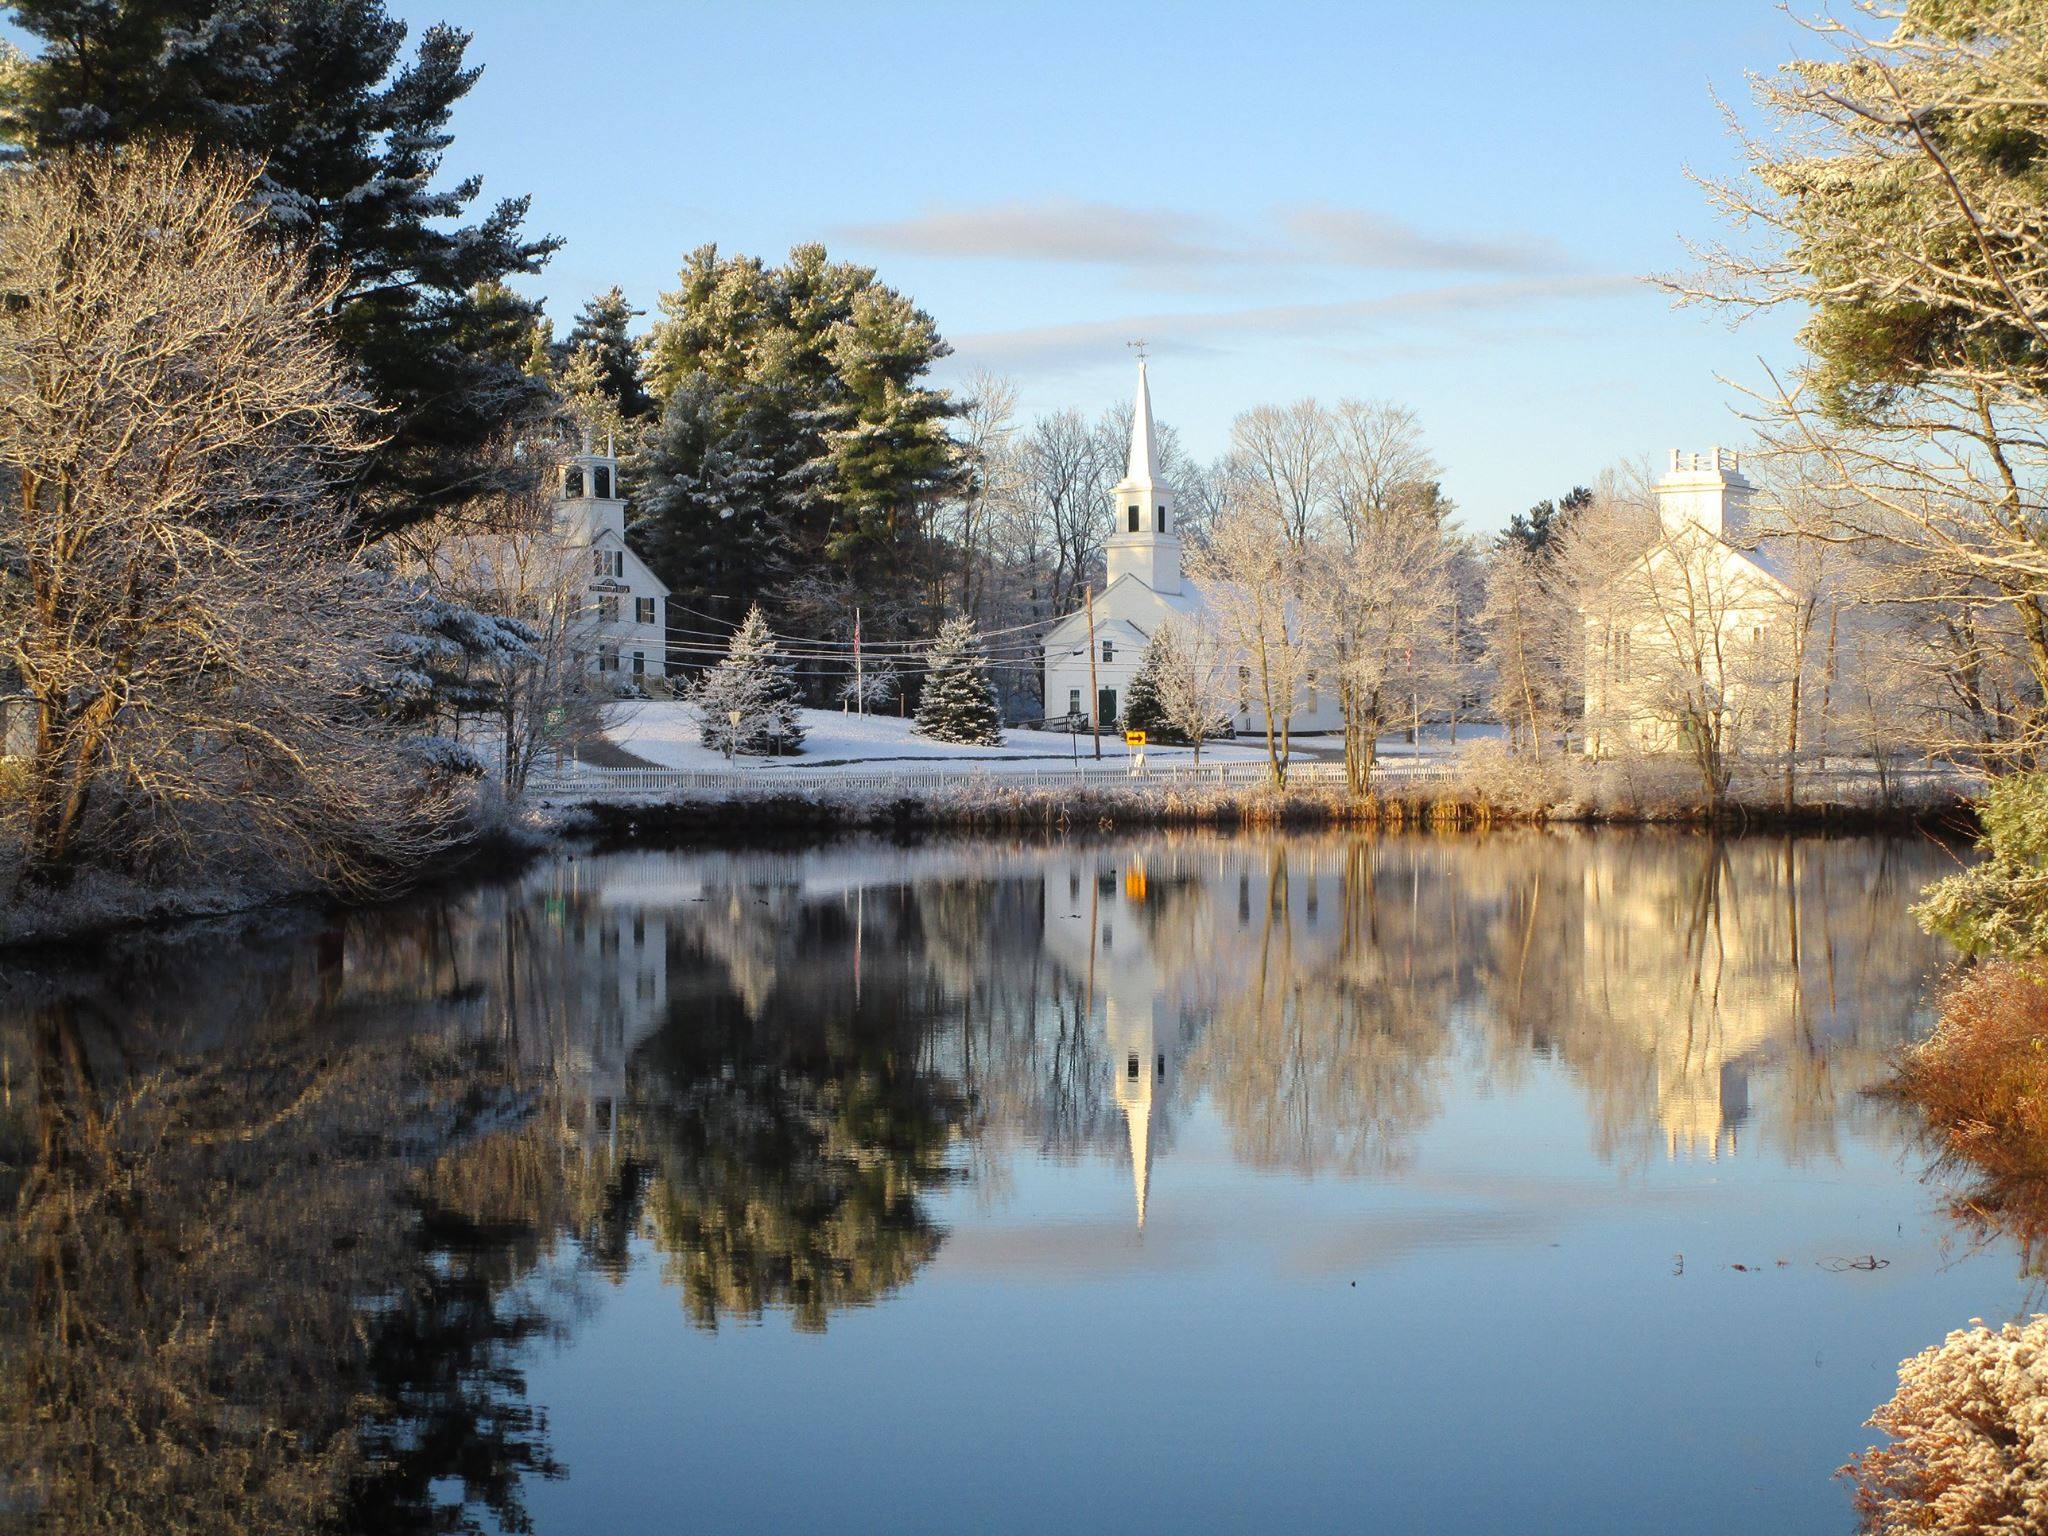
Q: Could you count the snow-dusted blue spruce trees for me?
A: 3